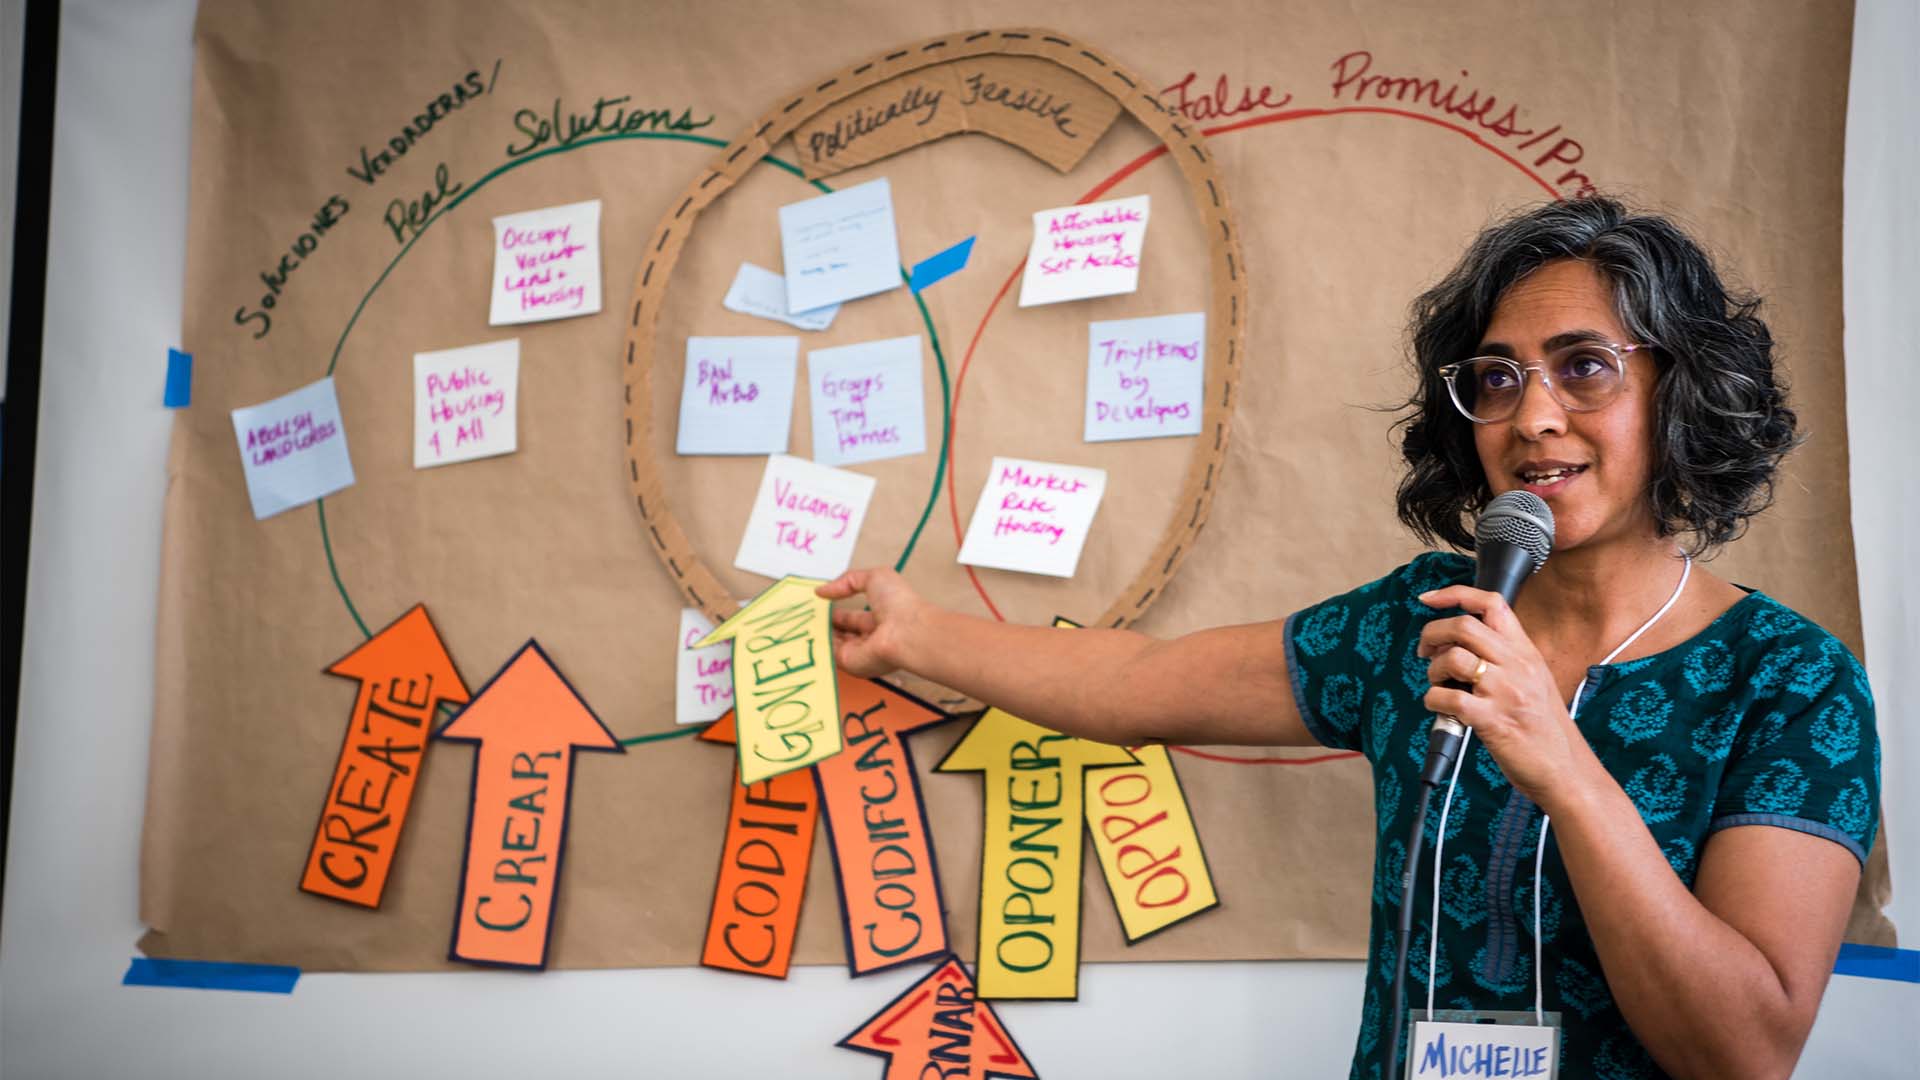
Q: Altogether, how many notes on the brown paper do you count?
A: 12